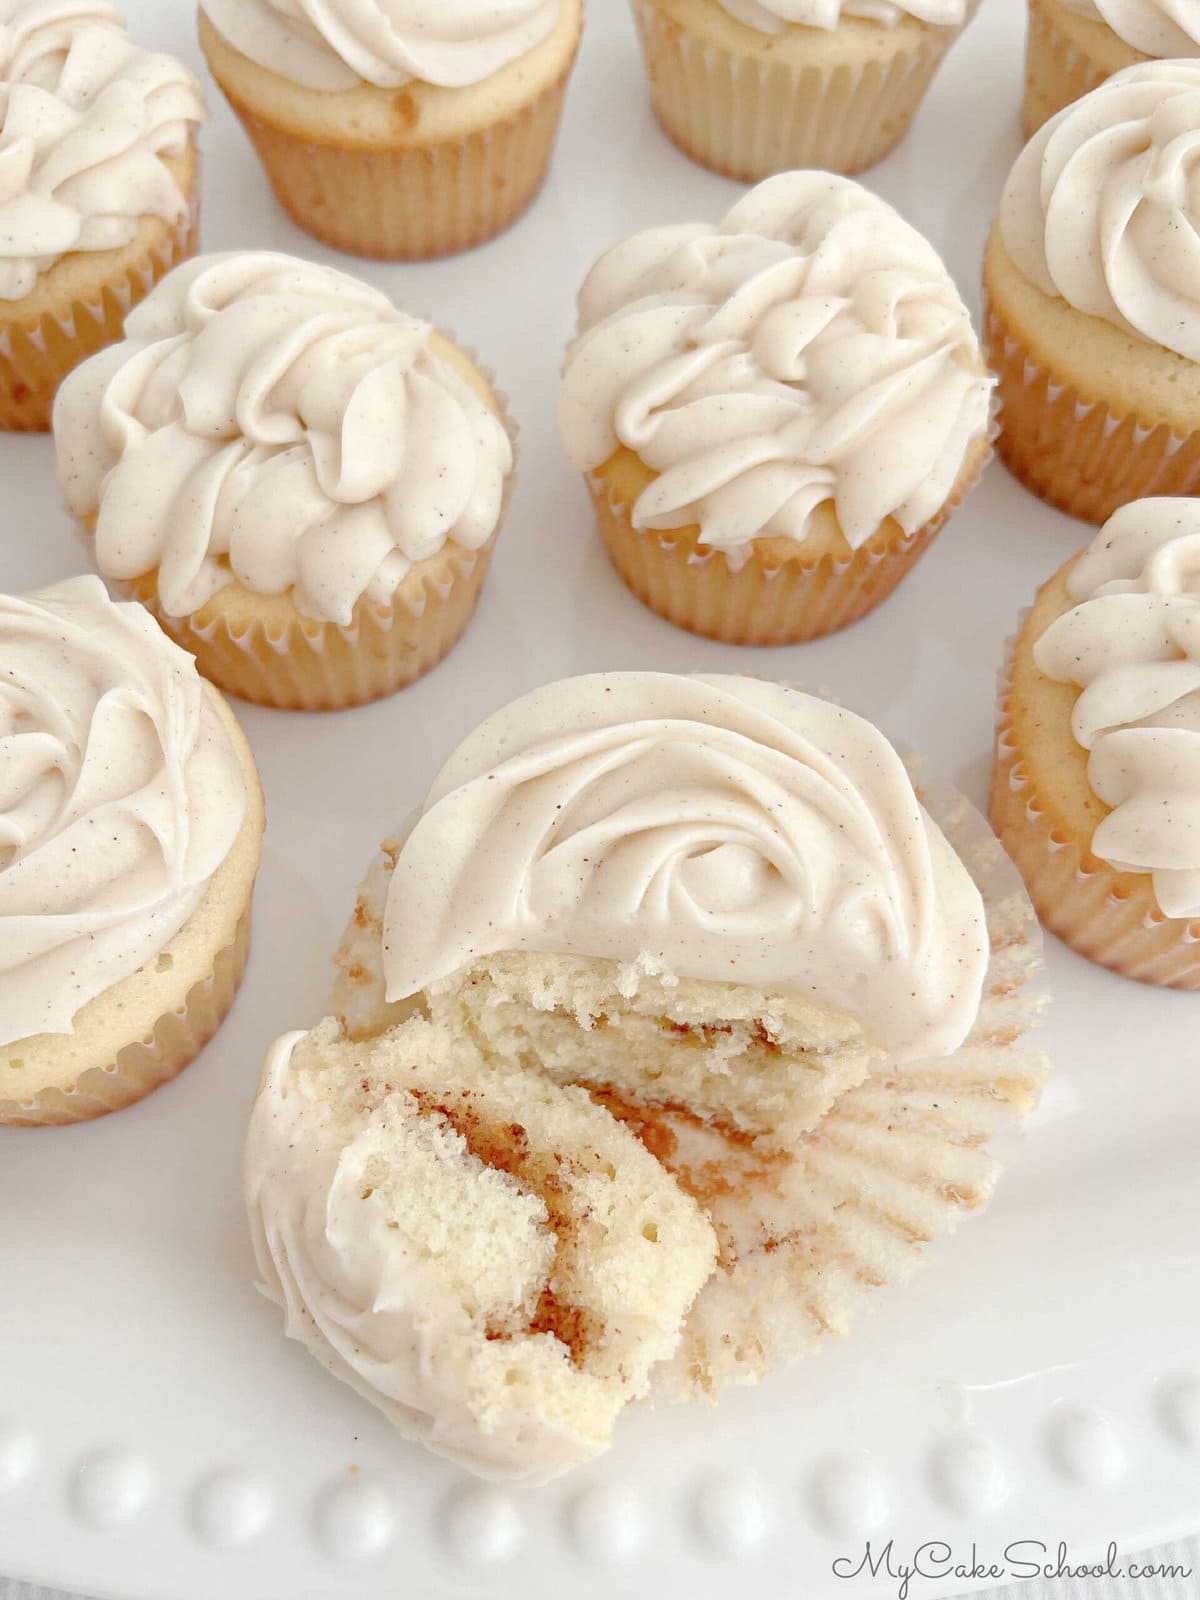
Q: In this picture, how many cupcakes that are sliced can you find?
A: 1